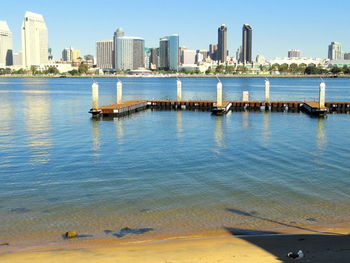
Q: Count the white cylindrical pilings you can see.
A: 6